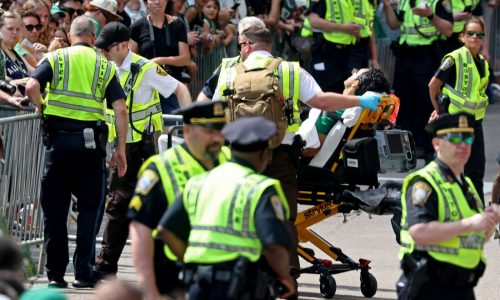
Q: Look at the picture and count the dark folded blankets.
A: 1